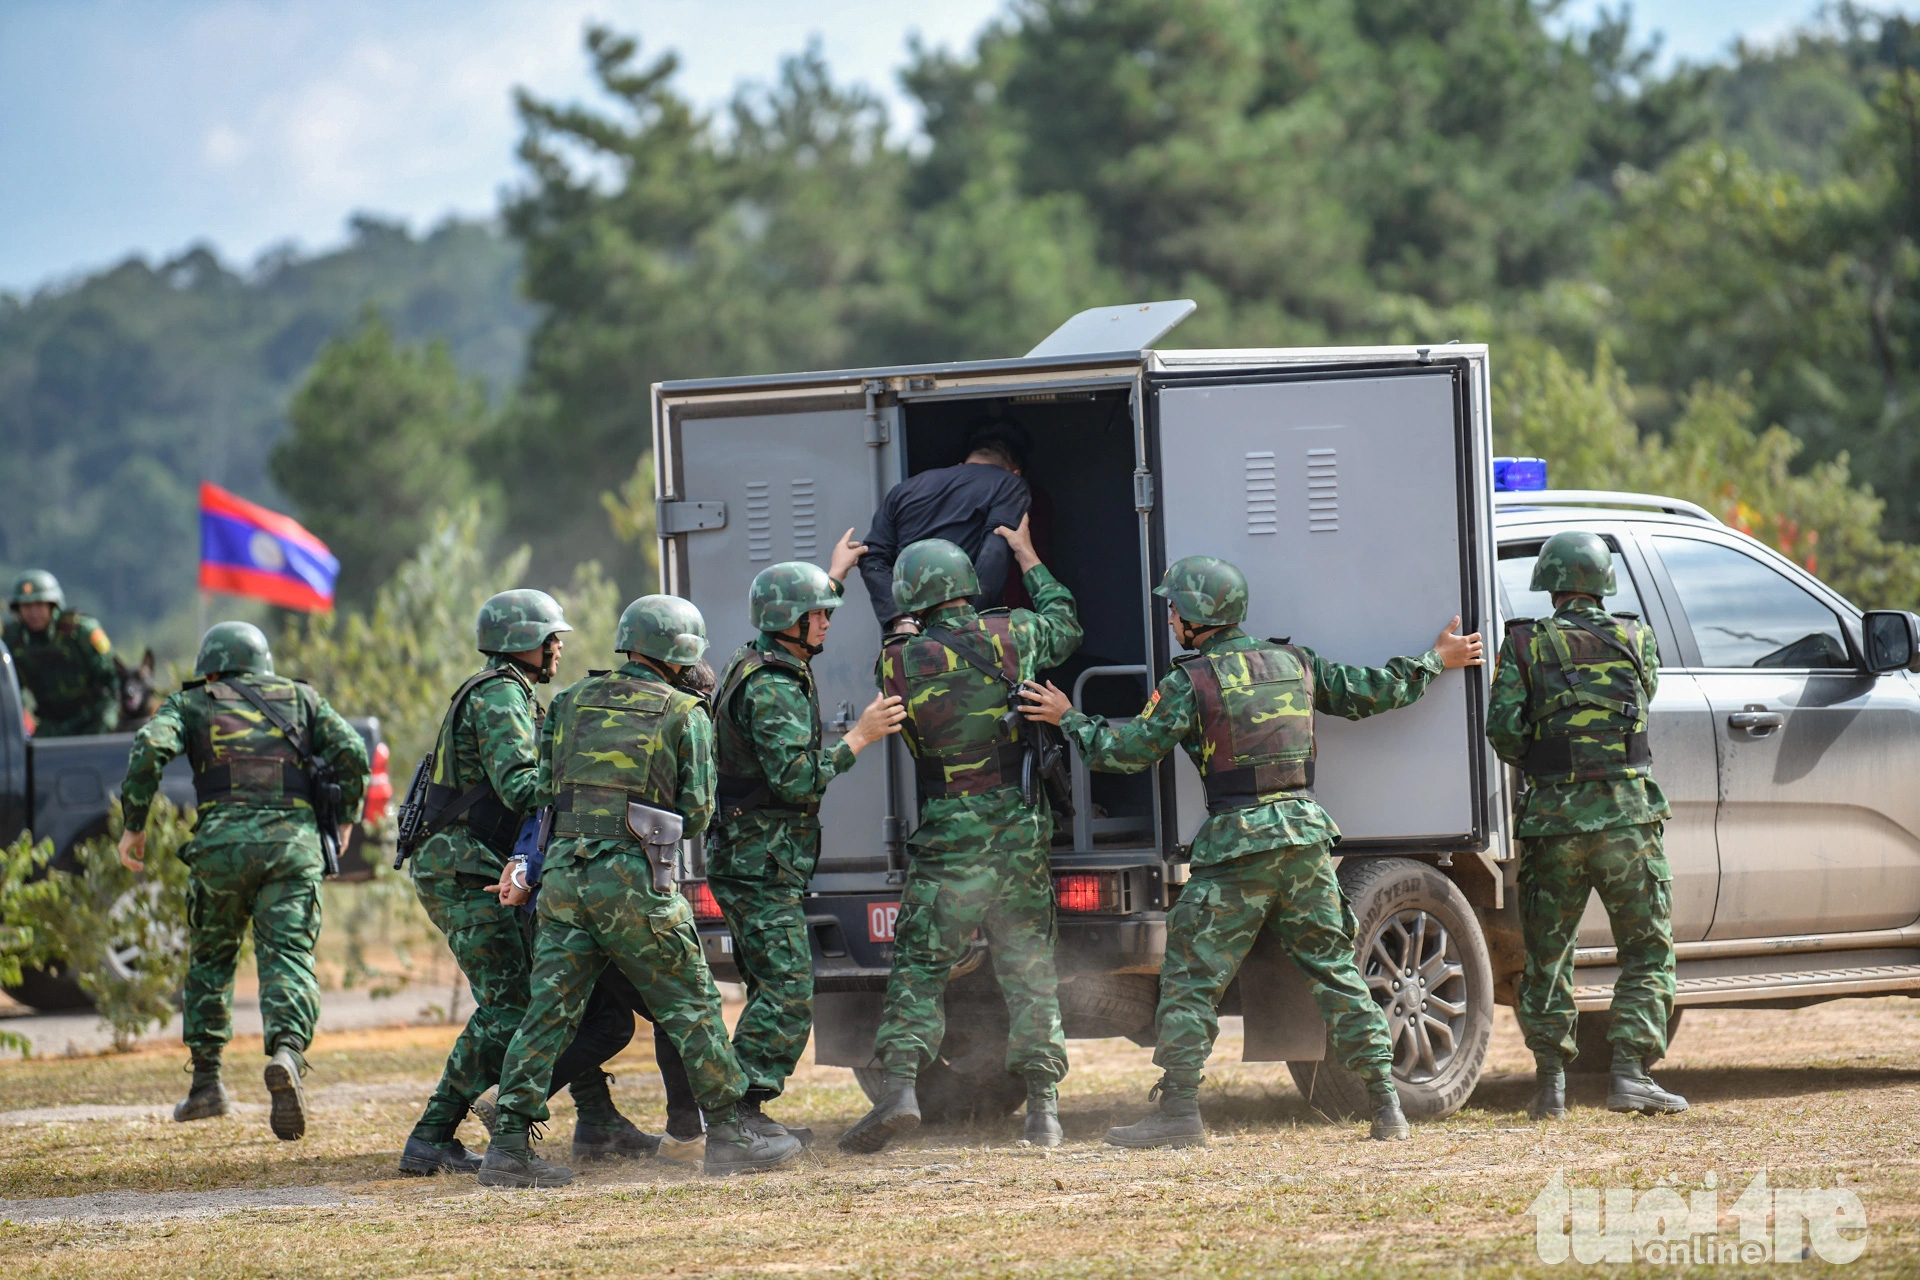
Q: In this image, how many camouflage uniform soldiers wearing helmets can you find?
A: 8